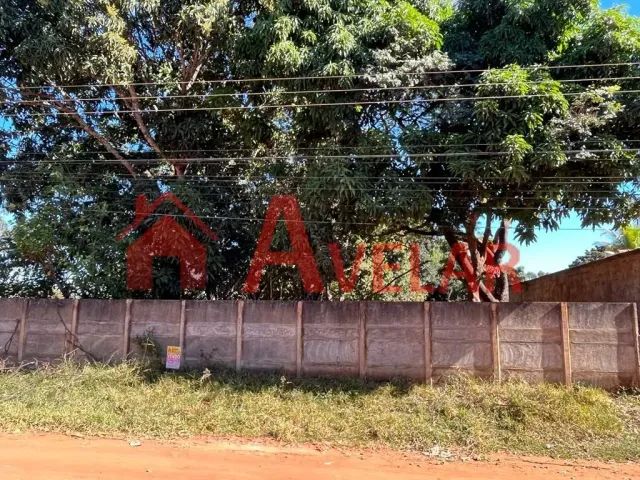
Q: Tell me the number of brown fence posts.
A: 11